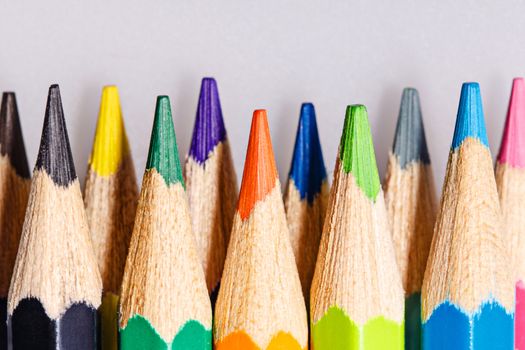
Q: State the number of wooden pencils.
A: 11